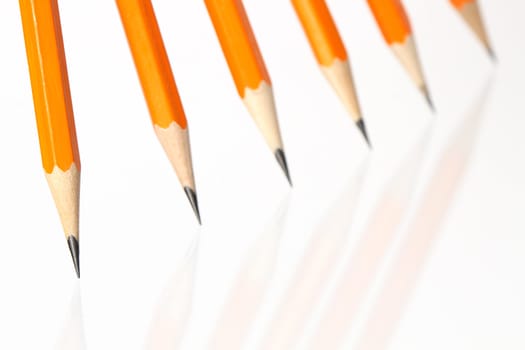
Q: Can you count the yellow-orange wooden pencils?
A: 6